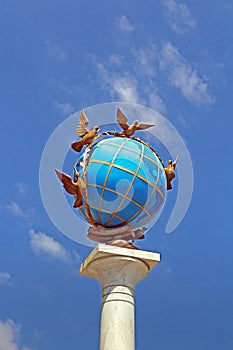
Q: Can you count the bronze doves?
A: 4